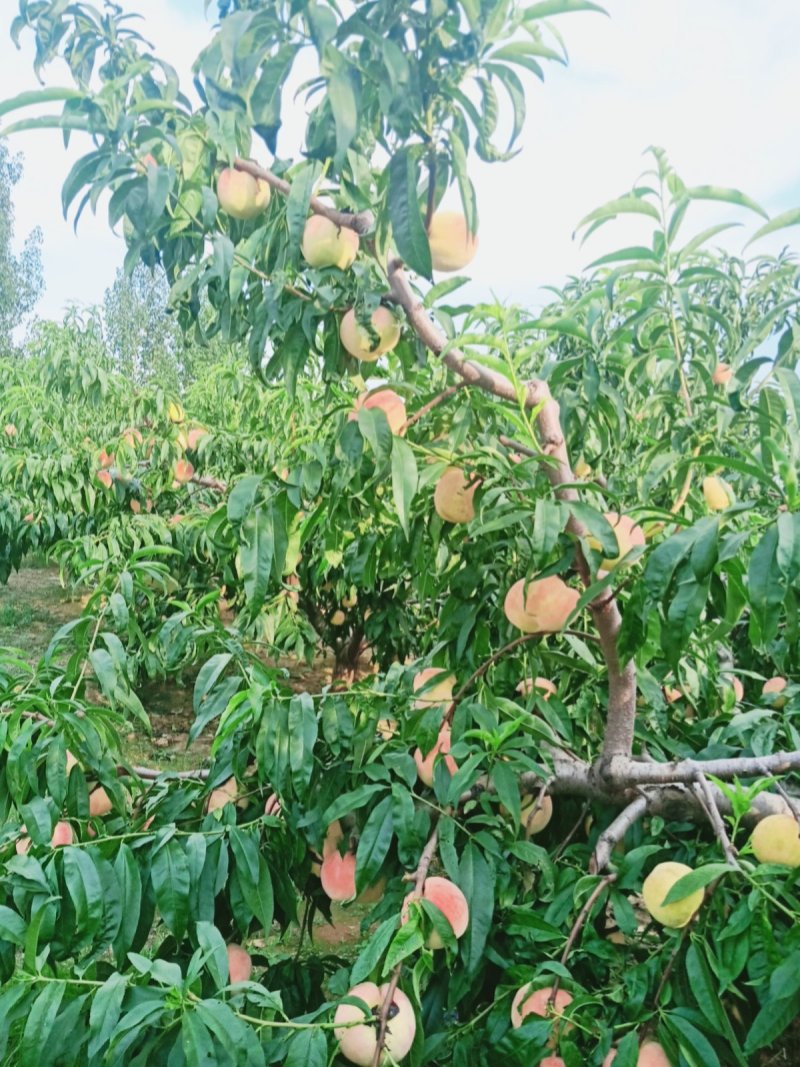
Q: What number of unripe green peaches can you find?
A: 0